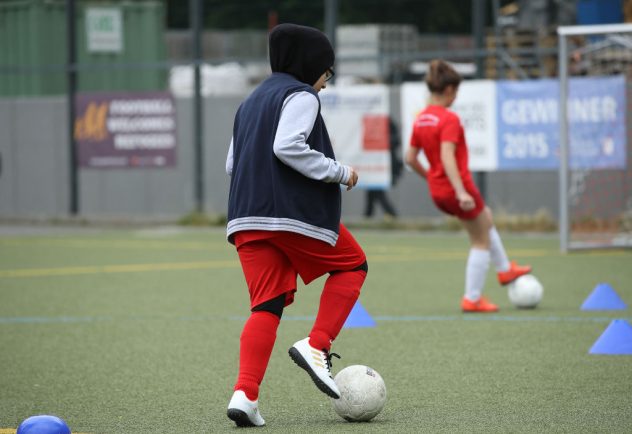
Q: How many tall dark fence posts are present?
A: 4